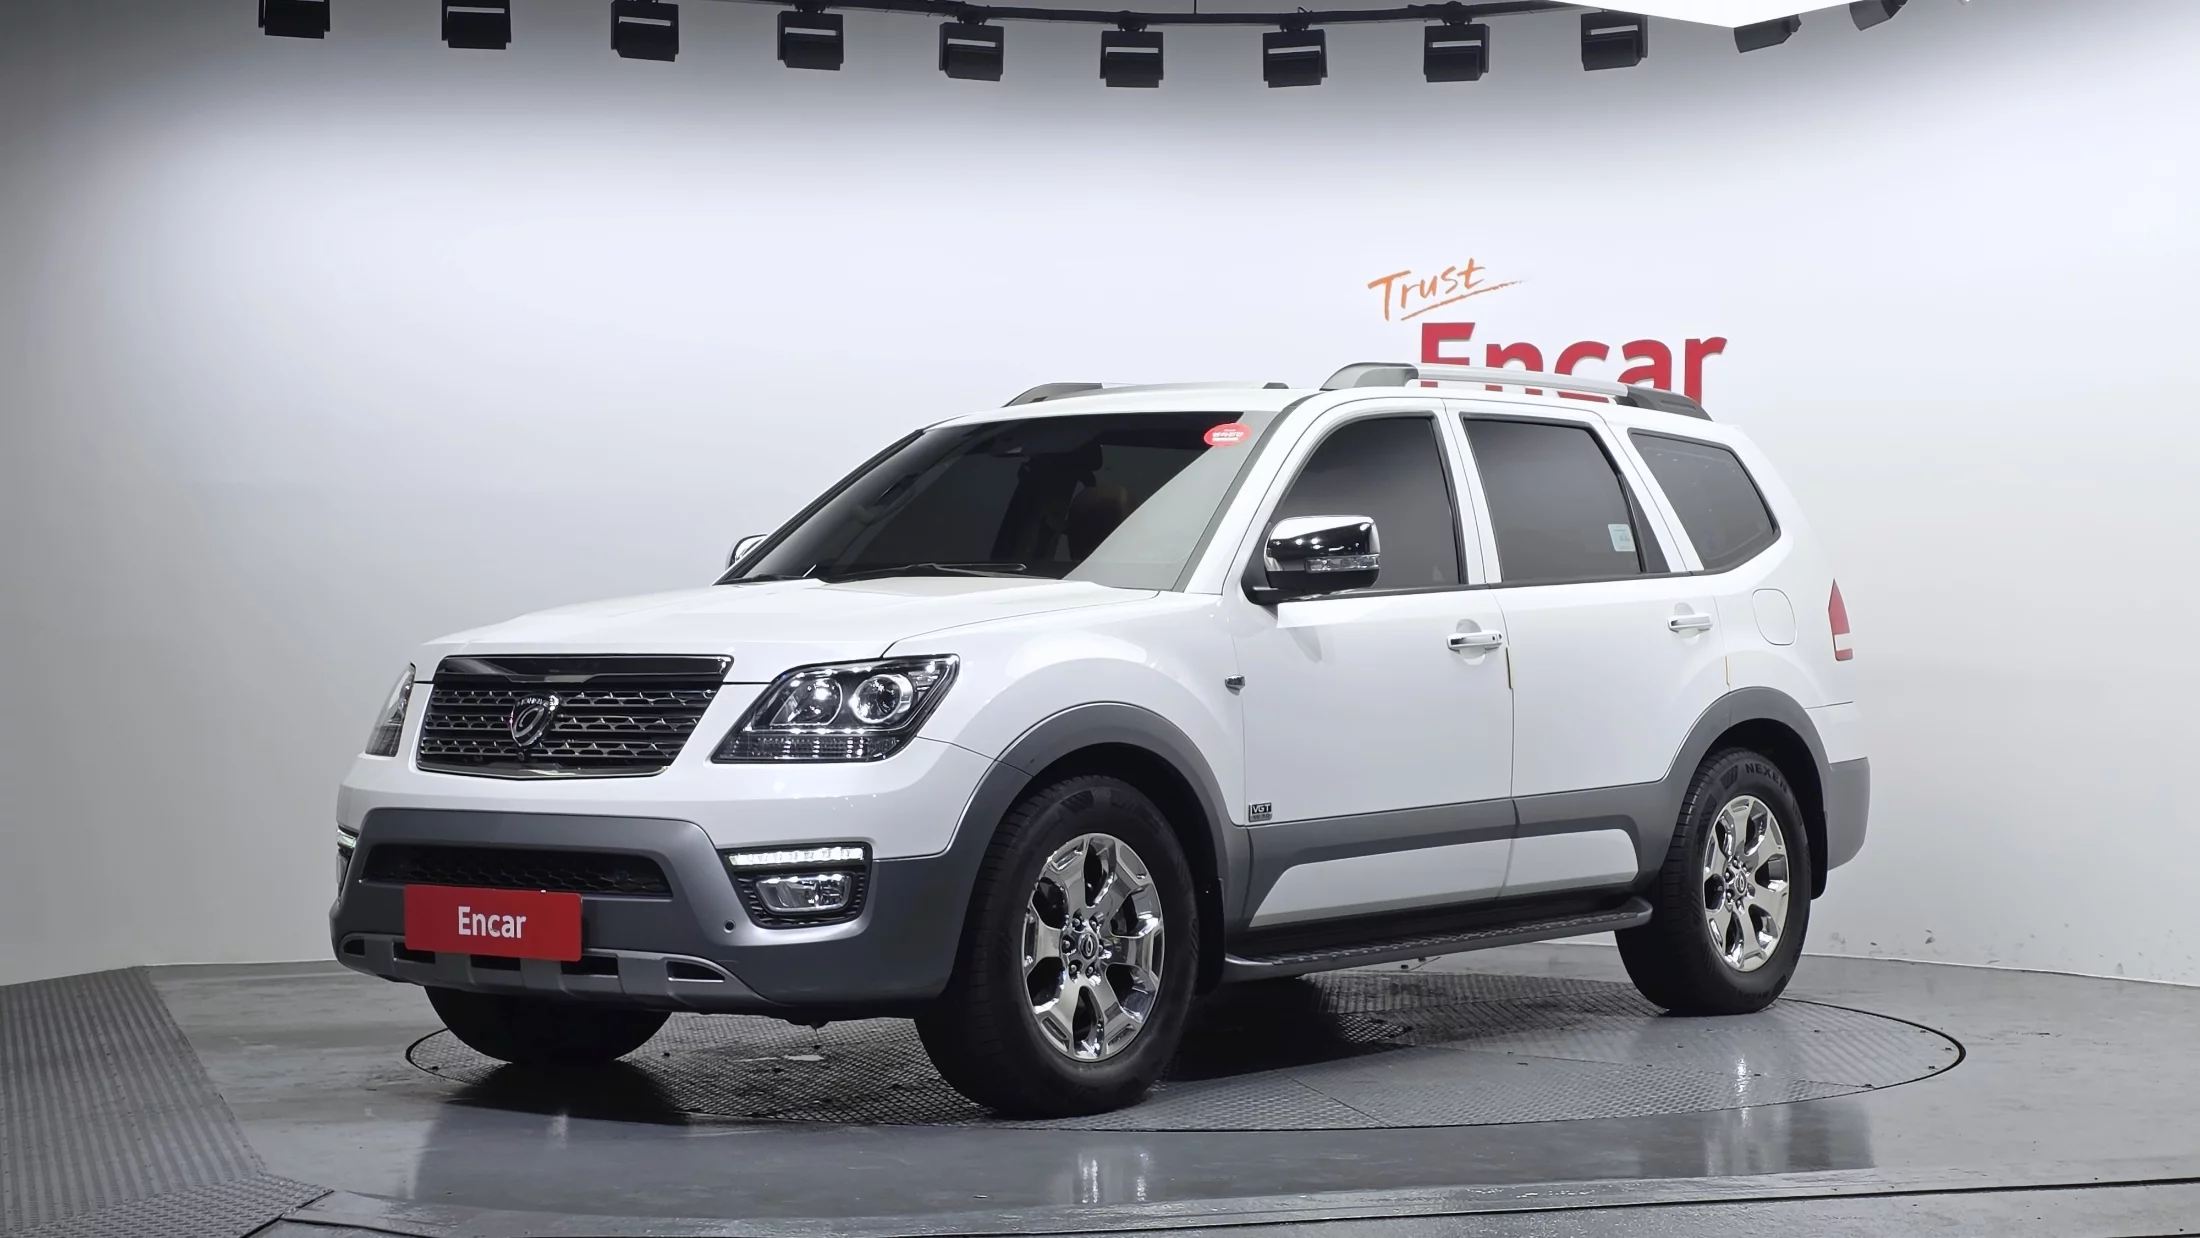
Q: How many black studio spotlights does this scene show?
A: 11